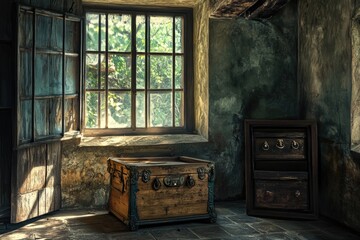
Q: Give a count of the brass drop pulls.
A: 3